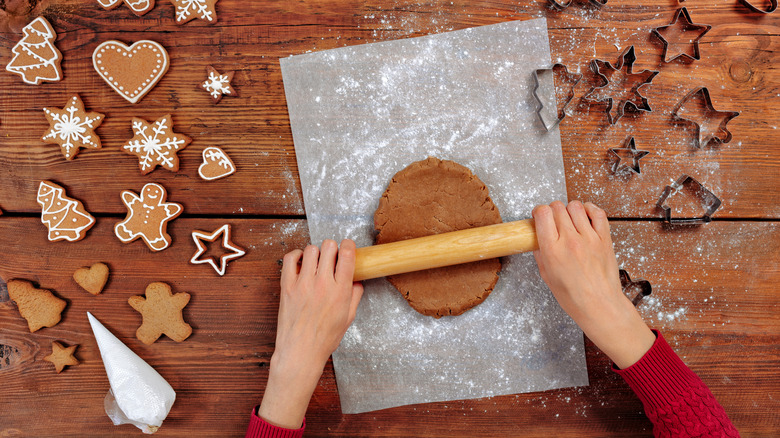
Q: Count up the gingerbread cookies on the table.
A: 15